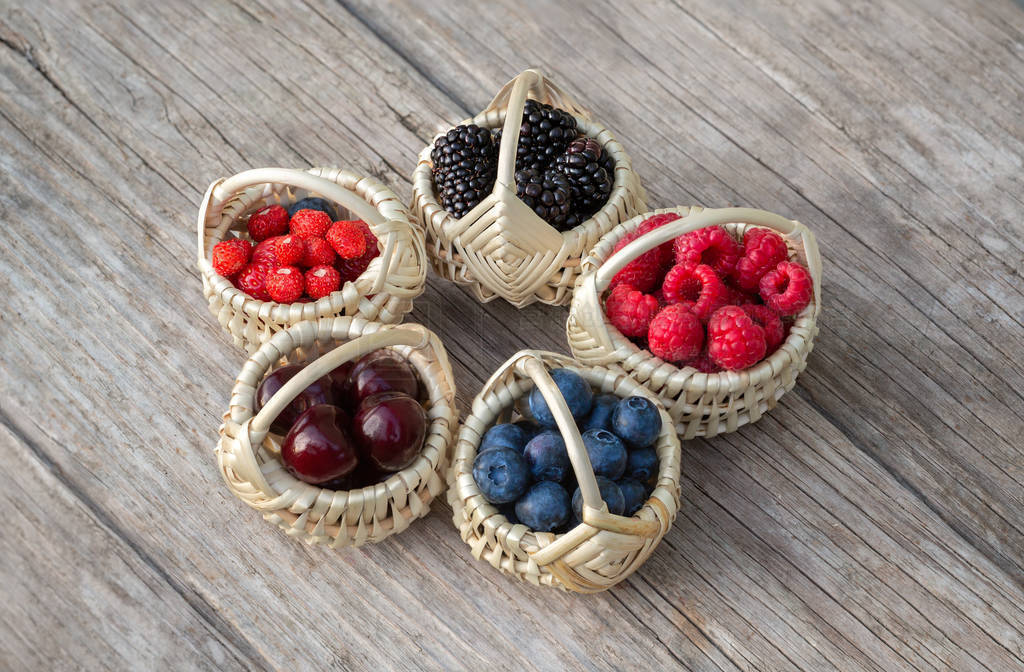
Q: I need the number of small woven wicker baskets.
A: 5